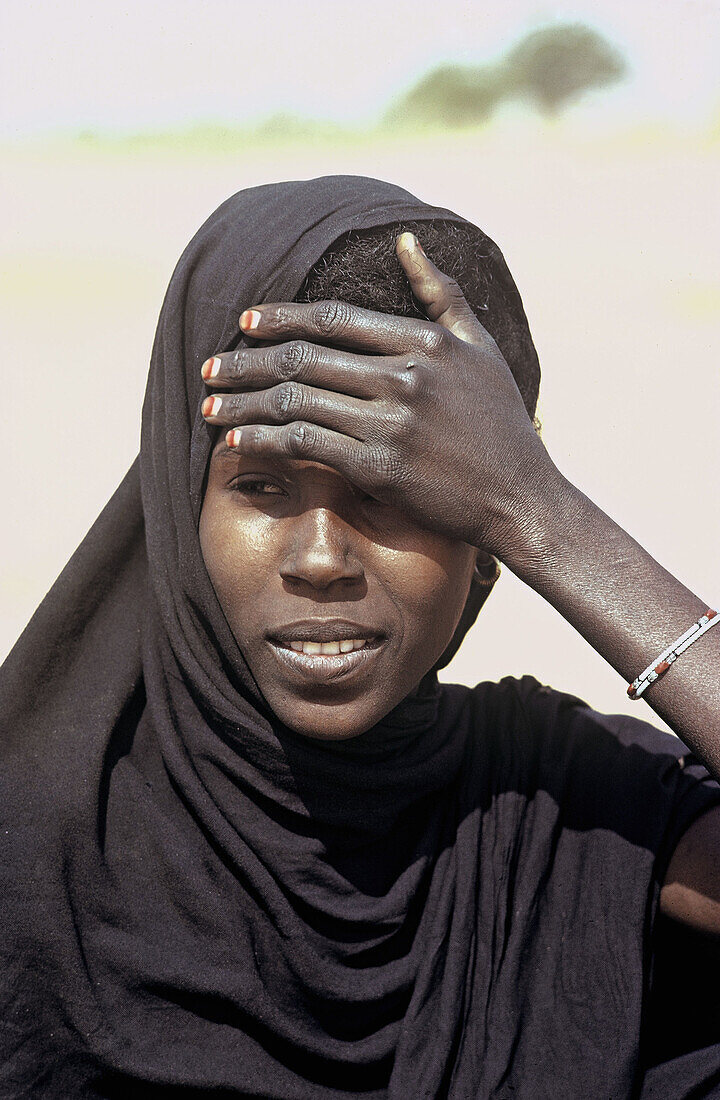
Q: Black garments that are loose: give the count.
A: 1